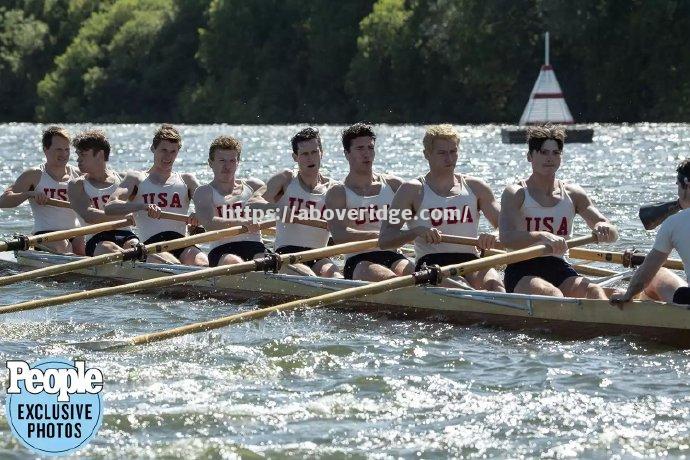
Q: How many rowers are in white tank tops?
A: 8